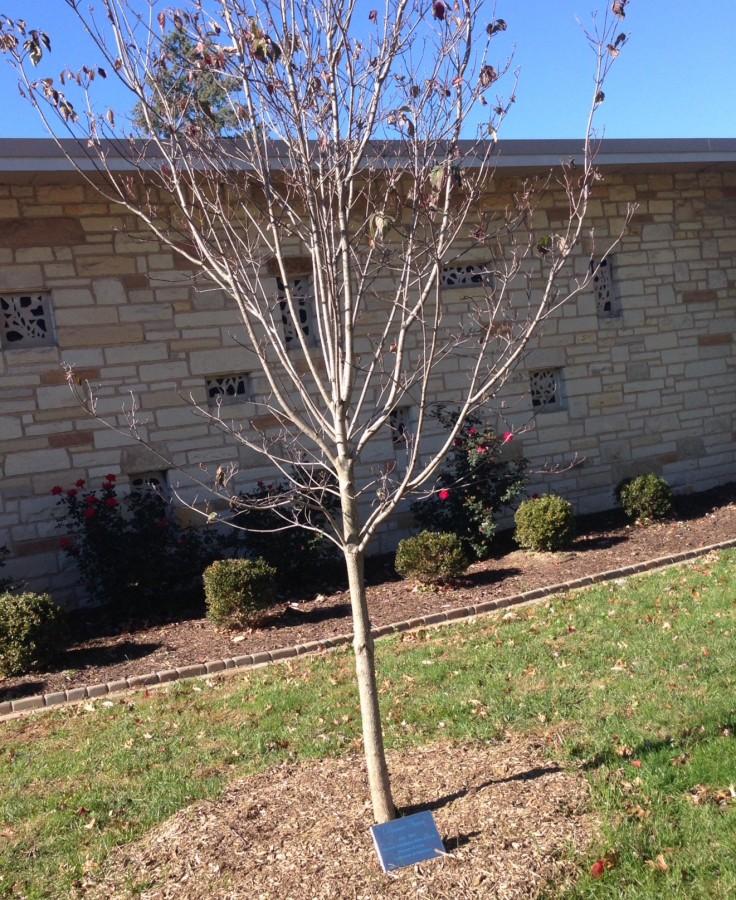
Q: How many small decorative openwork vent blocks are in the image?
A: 8